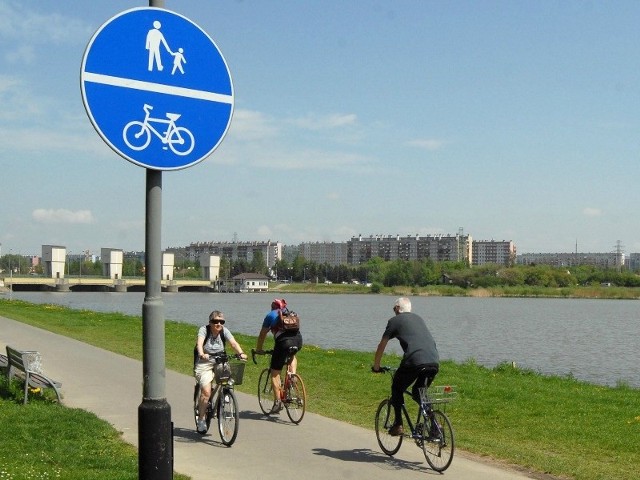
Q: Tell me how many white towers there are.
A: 4